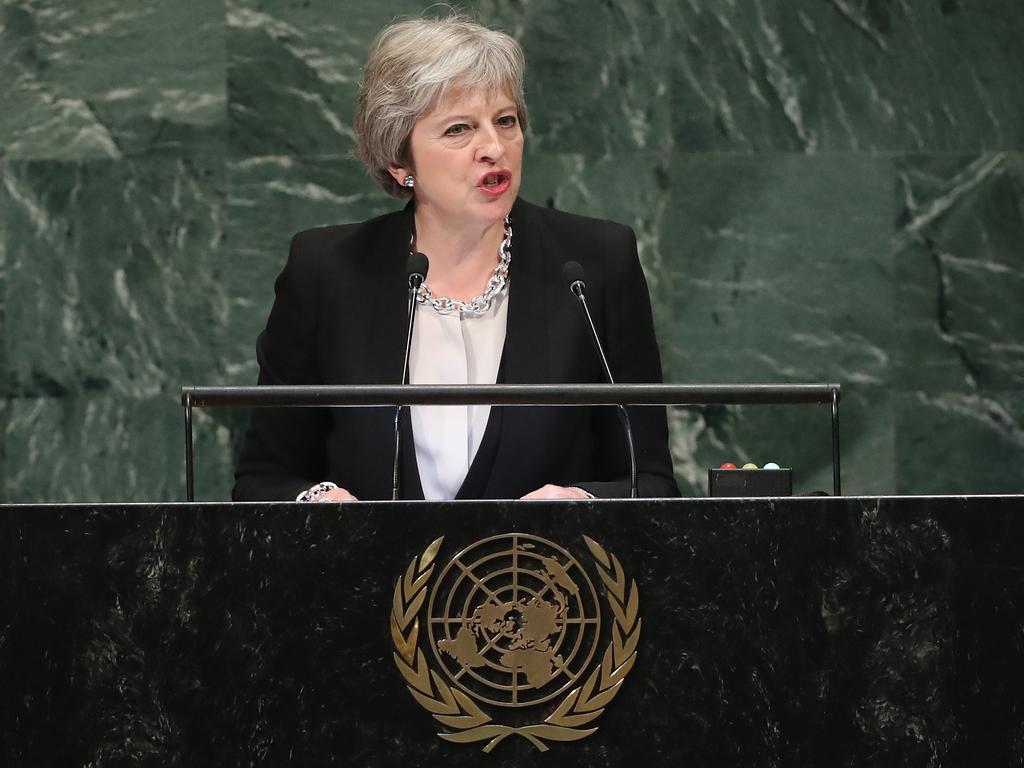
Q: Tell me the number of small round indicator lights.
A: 3